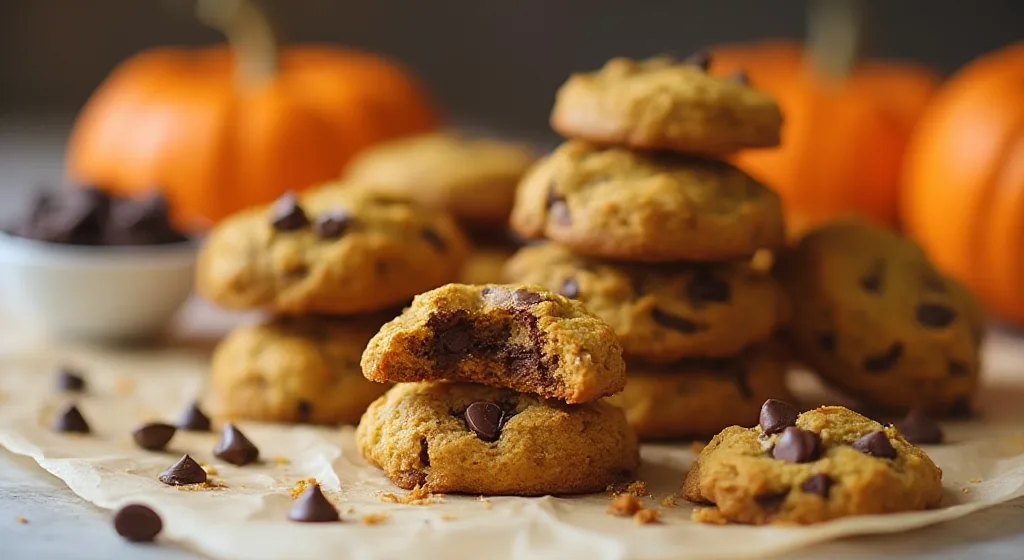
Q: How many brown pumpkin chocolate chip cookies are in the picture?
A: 11